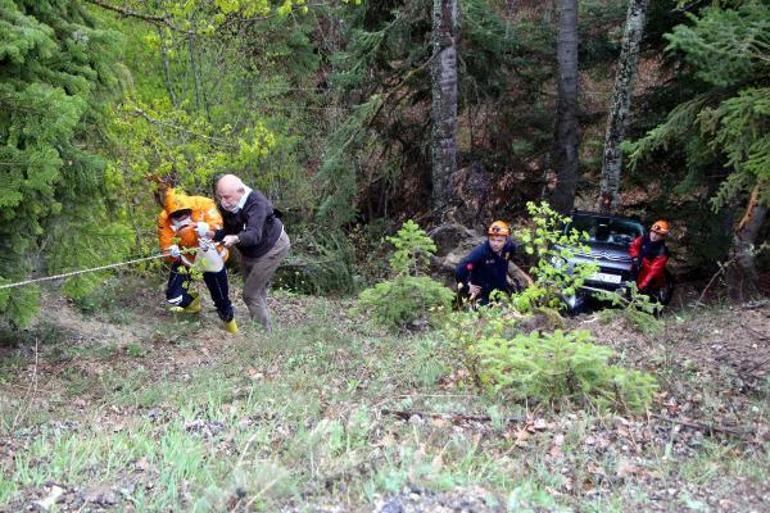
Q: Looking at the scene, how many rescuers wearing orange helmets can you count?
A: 2